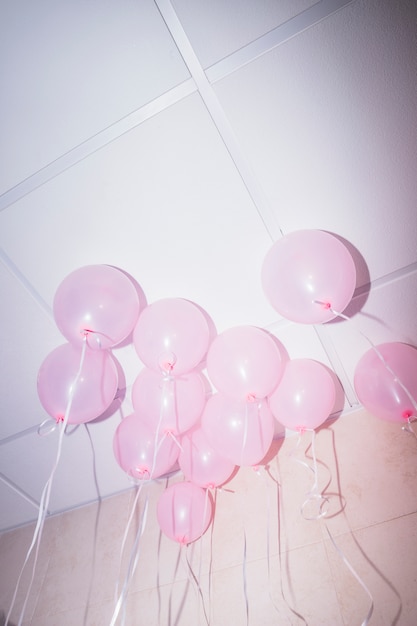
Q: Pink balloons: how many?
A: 12